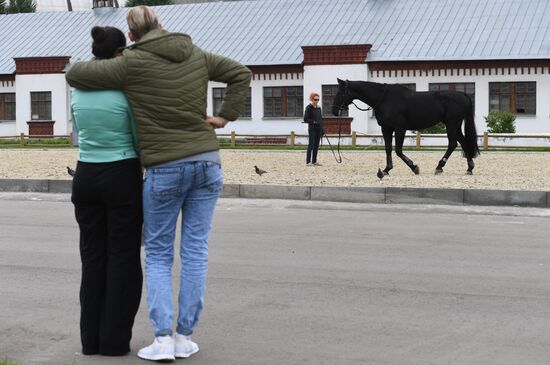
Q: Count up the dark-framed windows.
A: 8